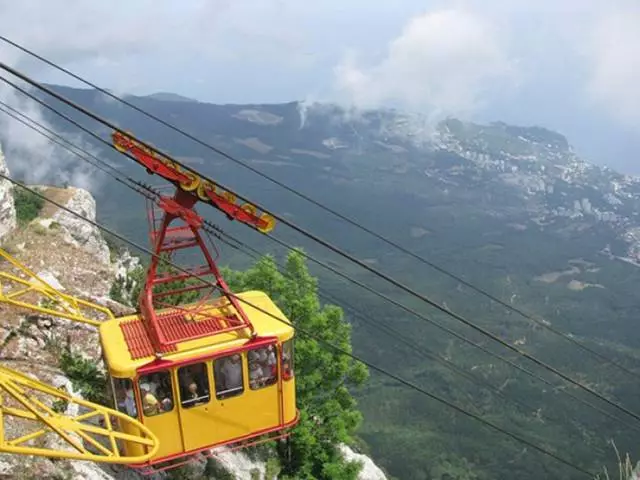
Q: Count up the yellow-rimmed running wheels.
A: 8